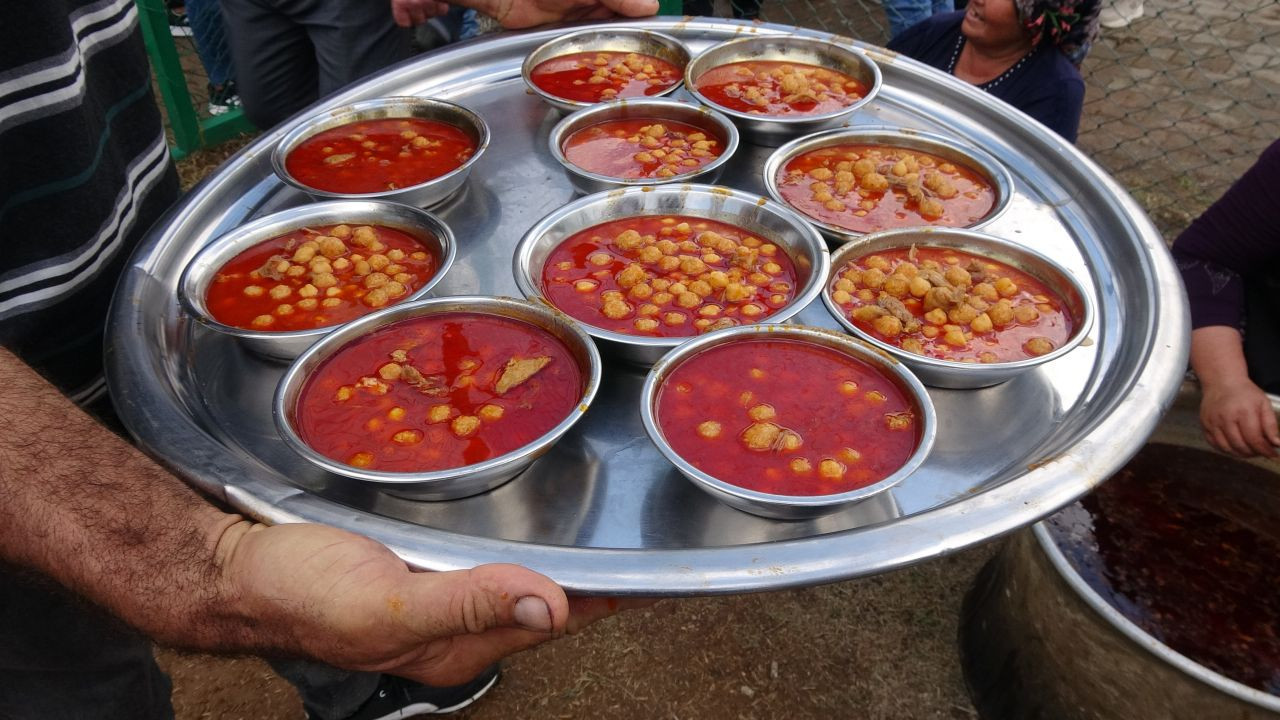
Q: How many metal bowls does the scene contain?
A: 10